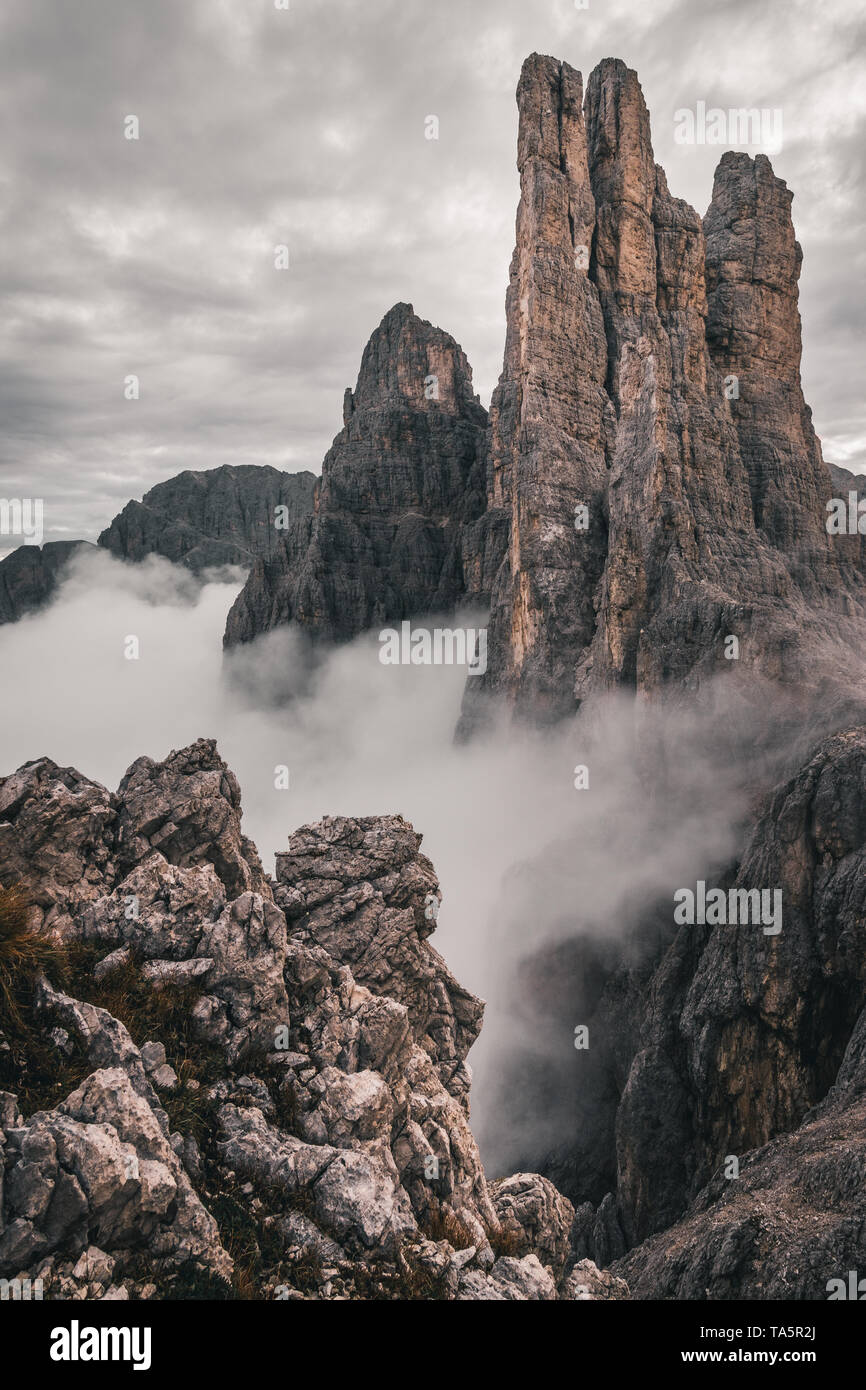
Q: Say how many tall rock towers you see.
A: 3